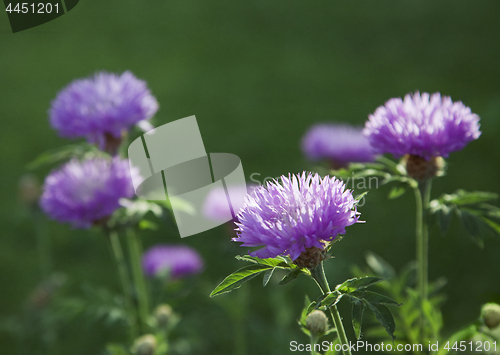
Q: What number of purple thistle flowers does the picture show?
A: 7